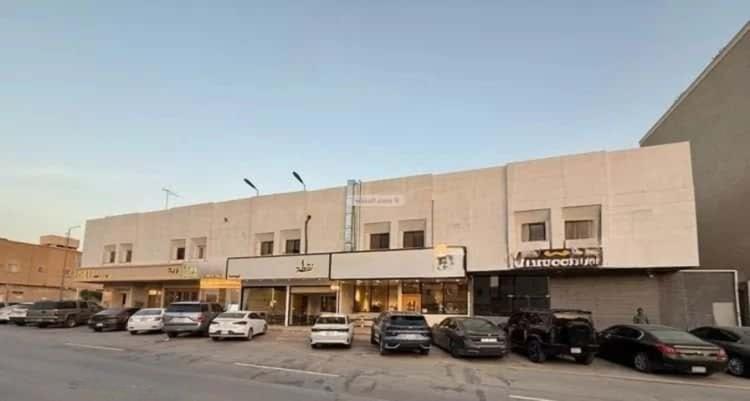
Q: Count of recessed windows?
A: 10